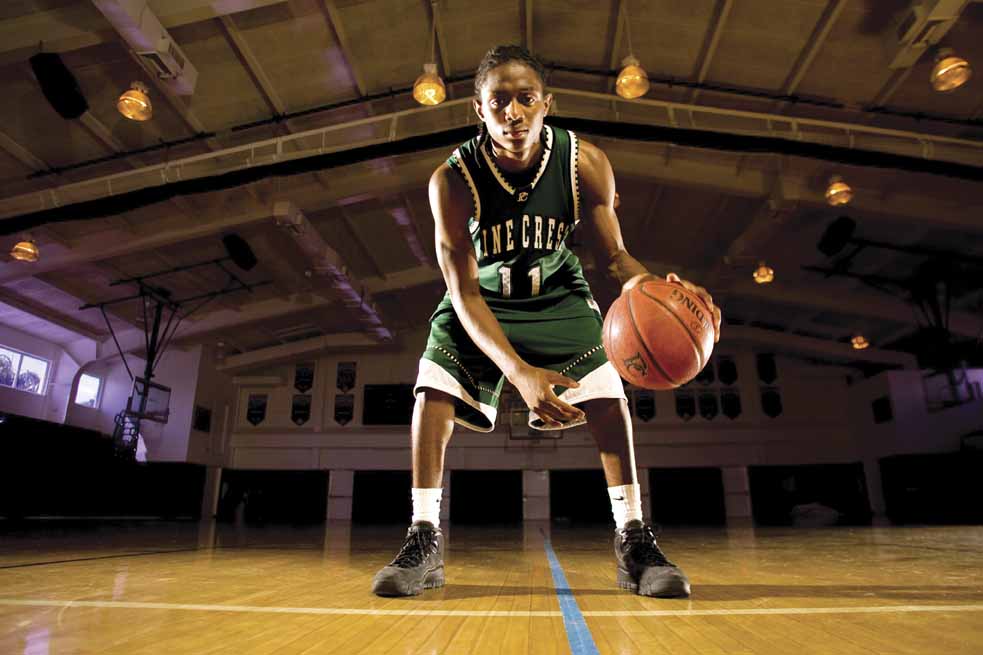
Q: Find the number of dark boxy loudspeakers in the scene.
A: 3